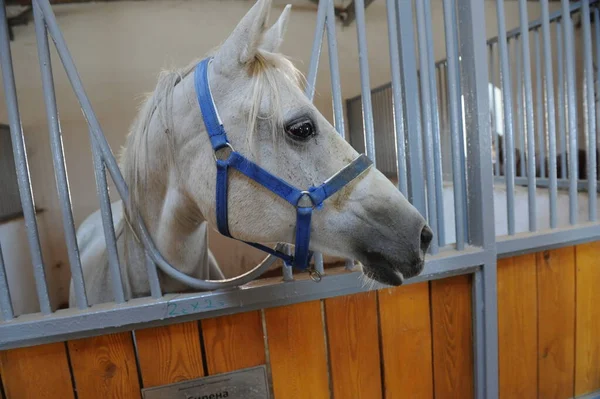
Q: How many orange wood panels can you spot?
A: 11